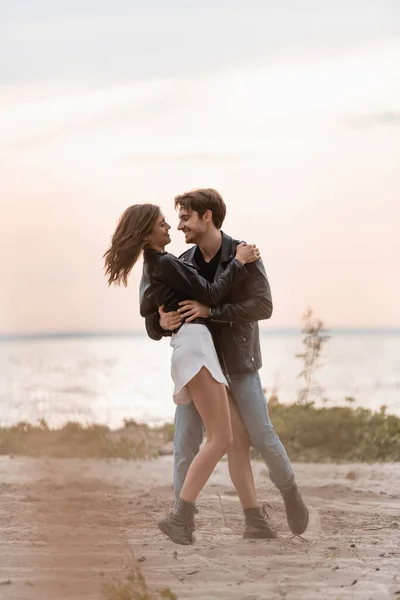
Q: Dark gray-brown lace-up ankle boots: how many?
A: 2